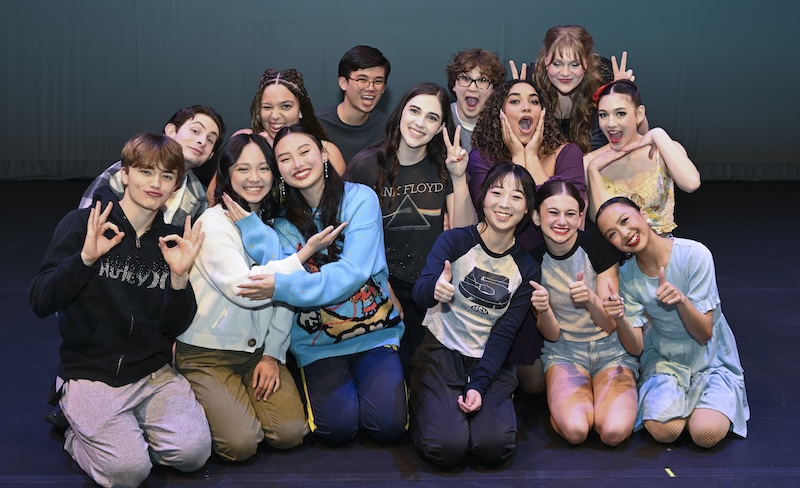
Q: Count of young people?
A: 14